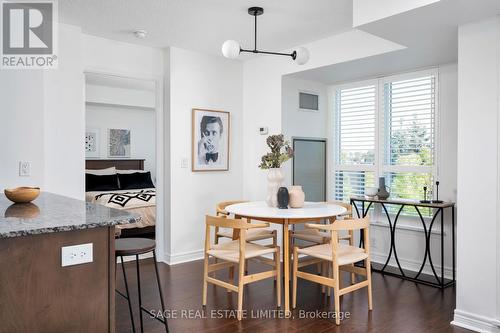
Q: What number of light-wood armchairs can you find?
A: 4